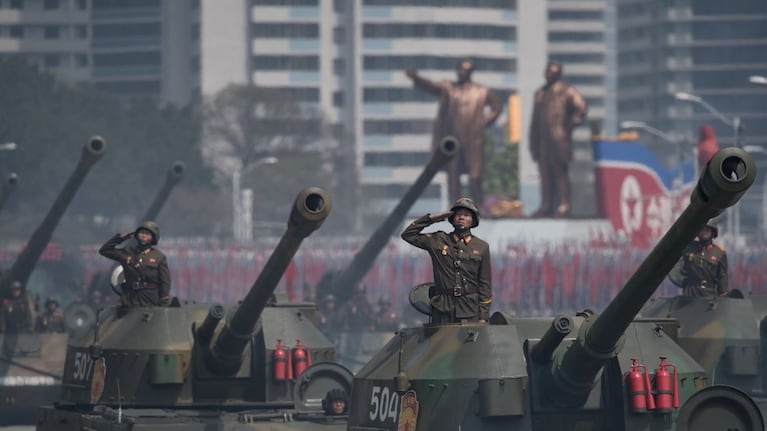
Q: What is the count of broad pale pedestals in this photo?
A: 1